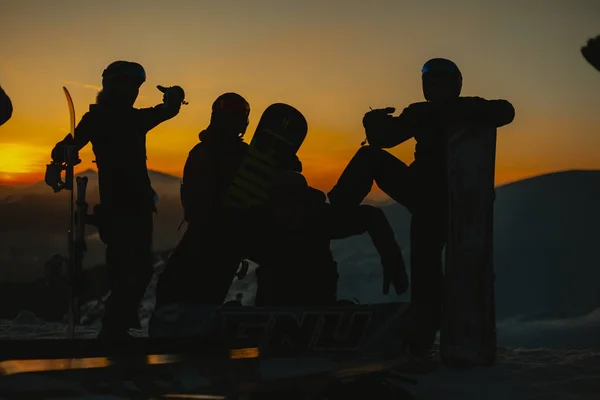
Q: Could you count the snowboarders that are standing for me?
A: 2